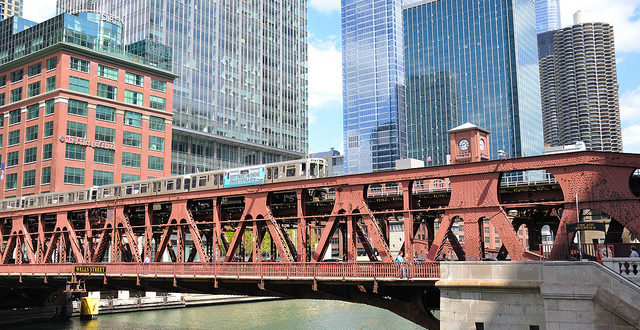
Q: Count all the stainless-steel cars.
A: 4